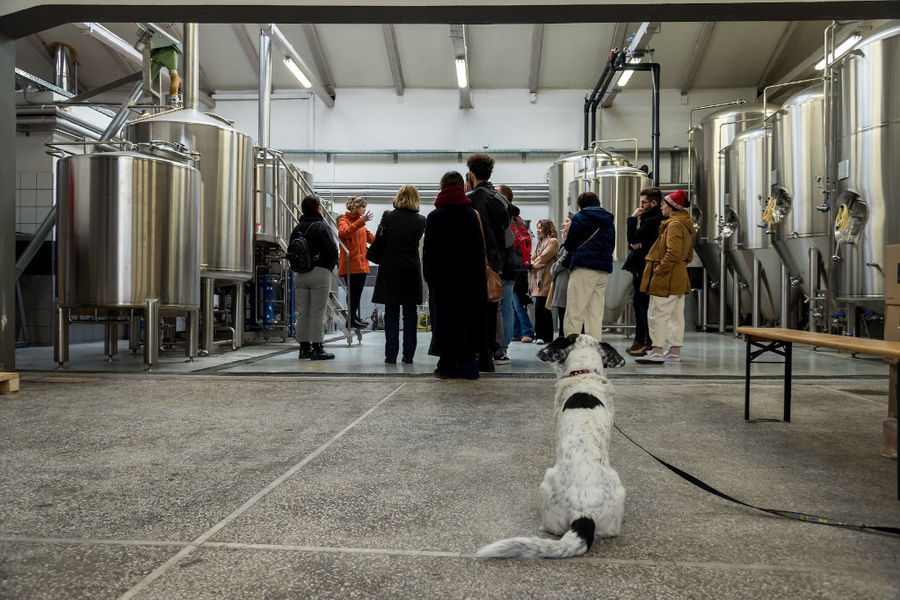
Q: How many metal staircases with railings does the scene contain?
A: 1